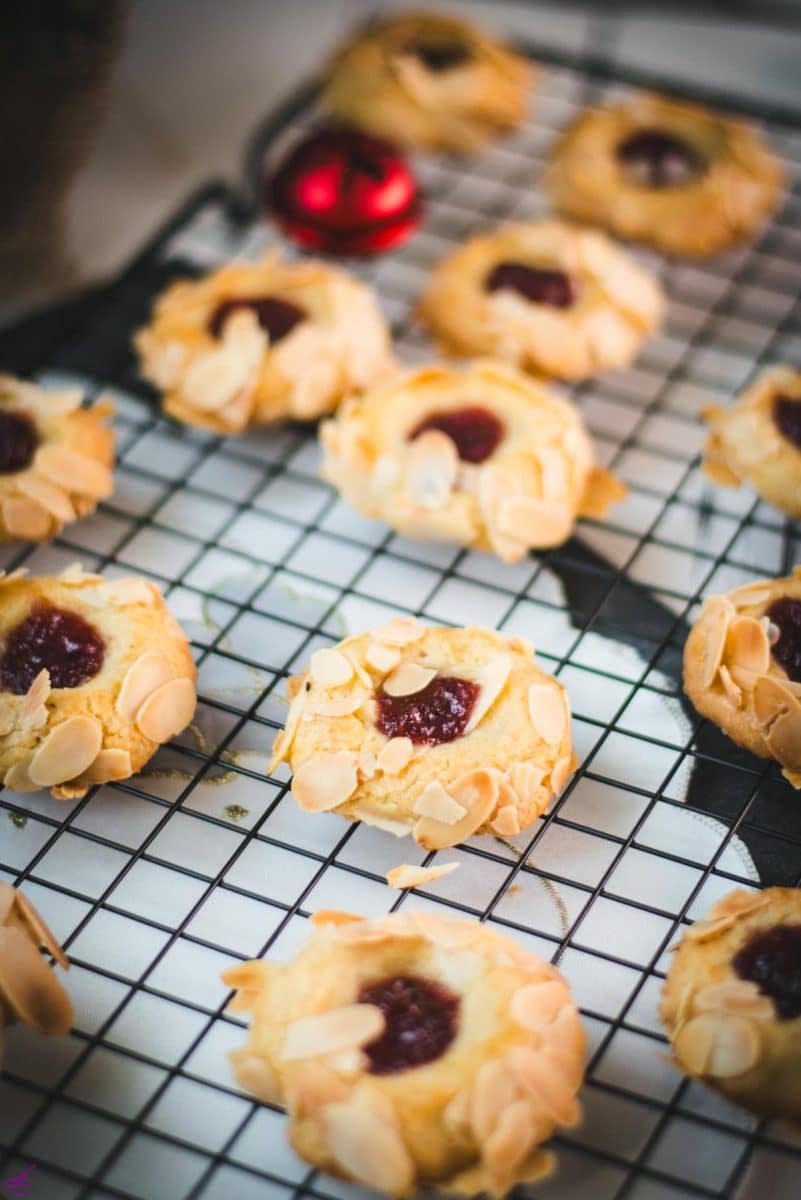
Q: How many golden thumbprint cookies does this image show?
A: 13